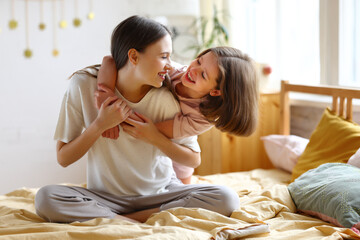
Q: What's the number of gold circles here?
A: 7